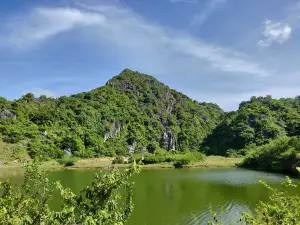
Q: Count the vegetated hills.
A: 2